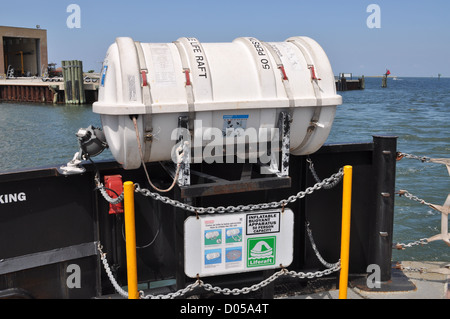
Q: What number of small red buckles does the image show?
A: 4